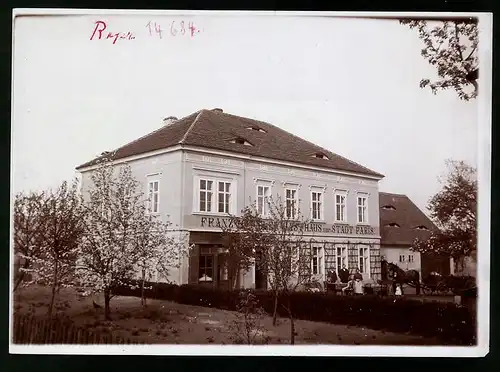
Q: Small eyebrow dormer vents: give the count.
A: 6